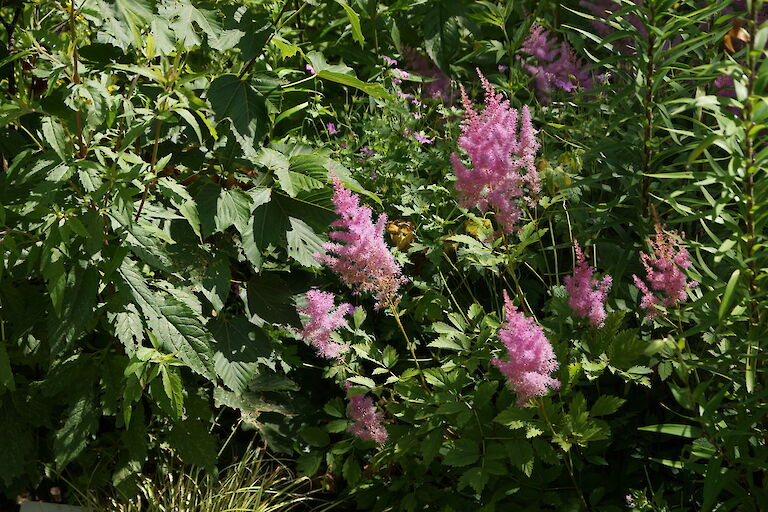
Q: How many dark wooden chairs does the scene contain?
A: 0